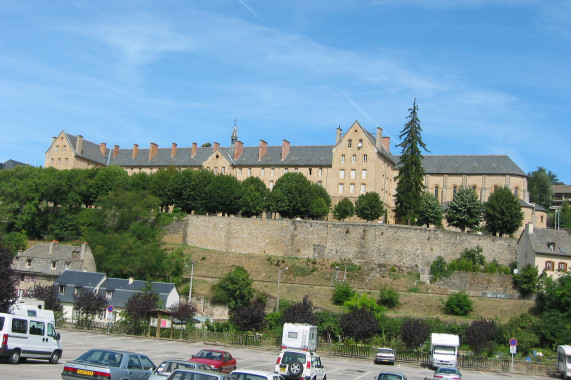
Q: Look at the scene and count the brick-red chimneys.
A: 11